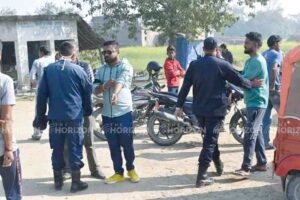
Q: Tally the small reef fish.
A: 0